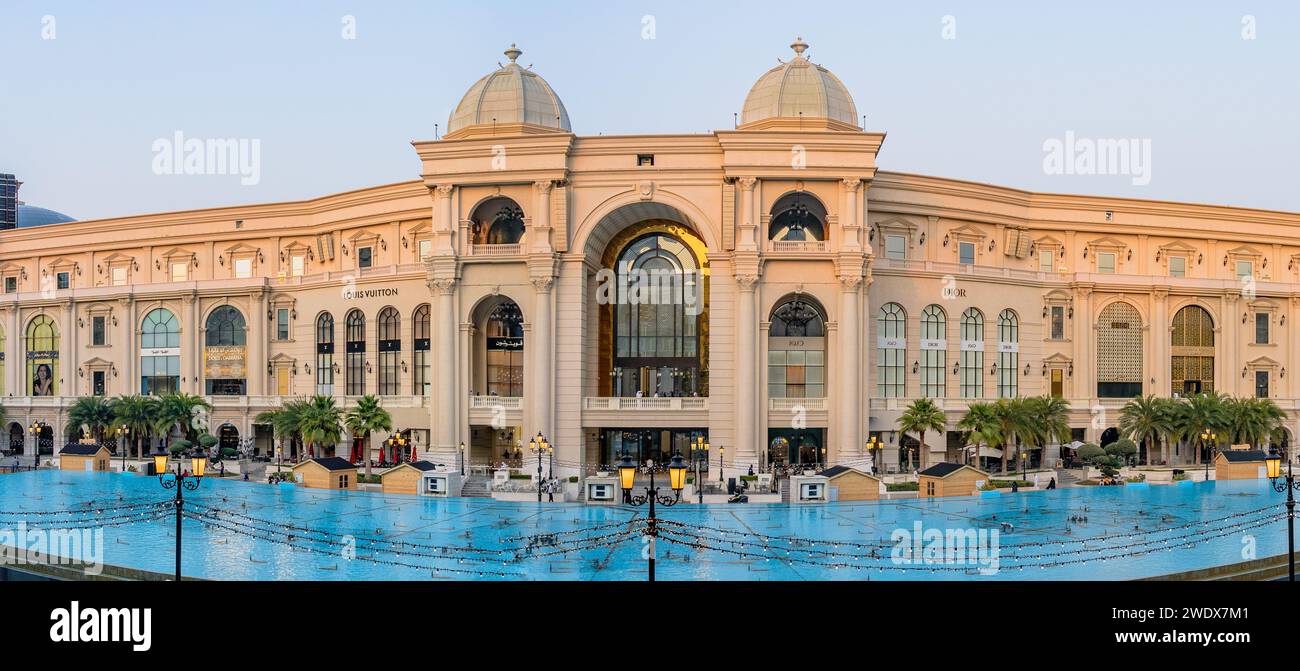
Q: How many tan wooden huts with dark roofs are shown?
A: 6